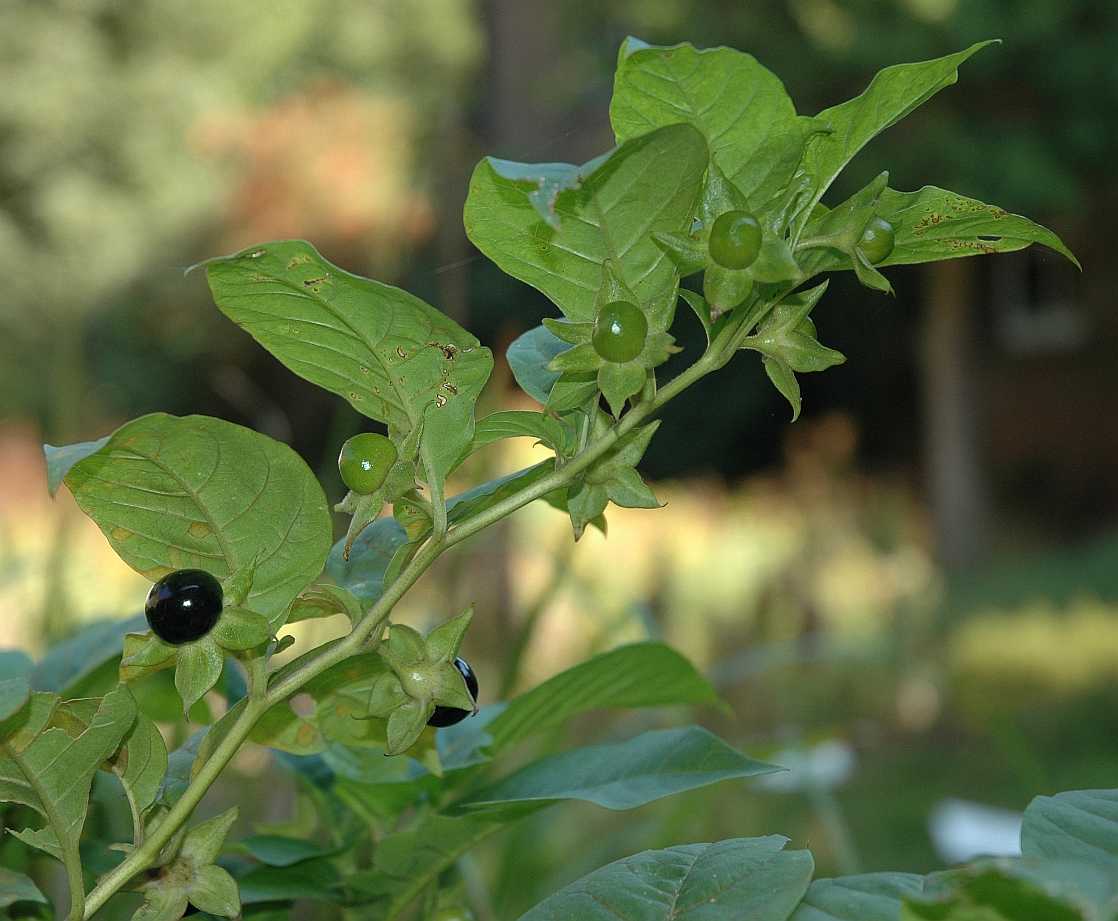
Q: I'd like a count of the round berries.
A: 6